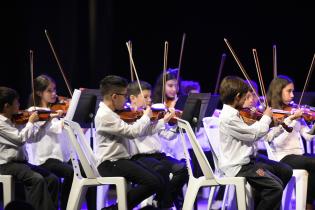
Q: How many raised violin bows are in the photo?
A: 11